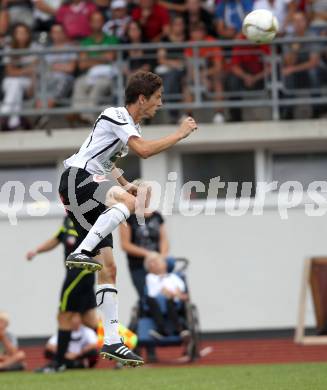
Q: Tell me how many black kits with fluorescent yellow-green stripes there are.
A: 1